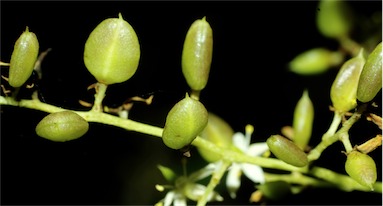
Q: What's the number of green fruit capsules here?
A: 13